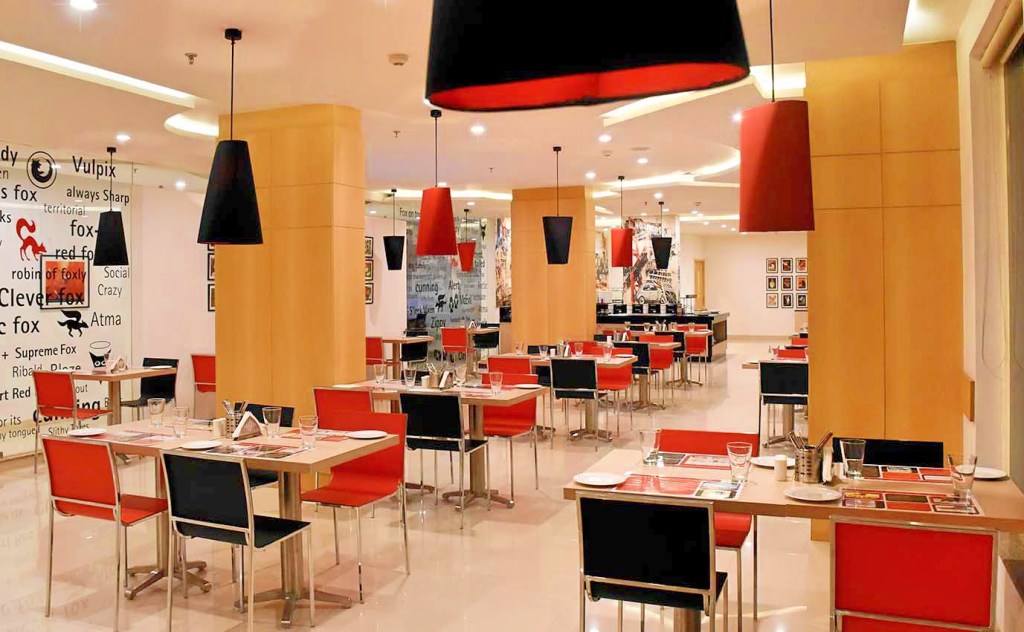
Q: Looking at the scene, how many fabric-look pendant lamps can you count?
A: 10